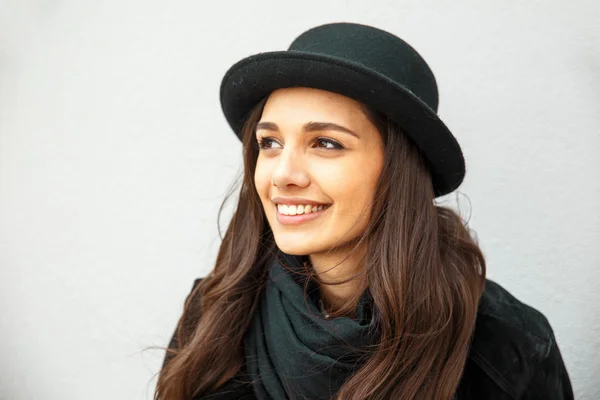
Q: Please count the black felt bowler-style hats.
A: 1